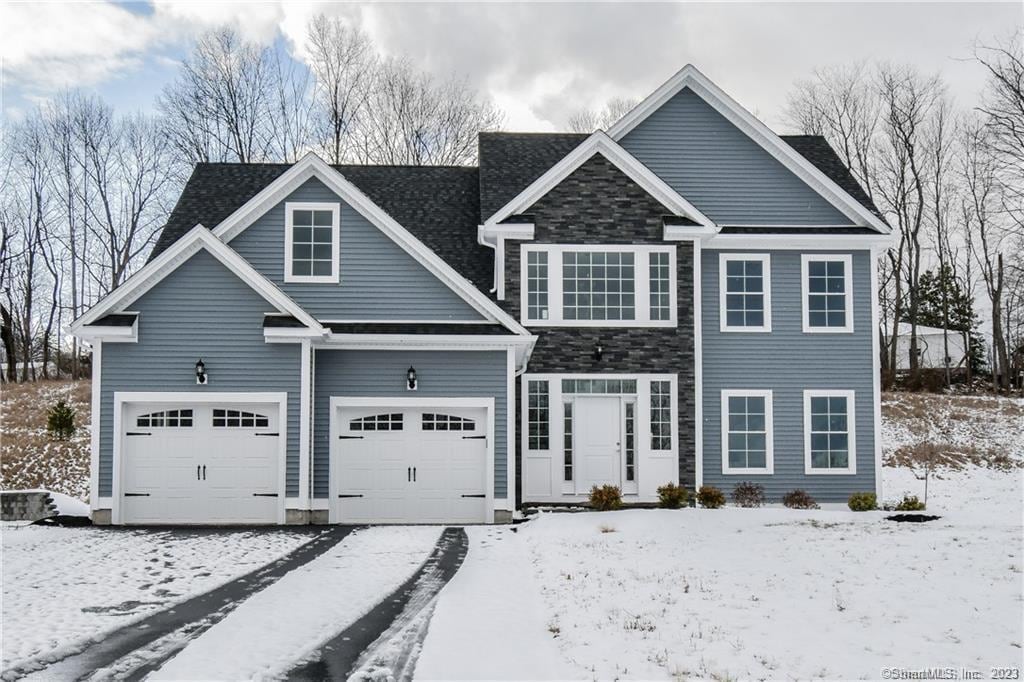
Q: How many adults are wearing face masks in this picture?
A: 0